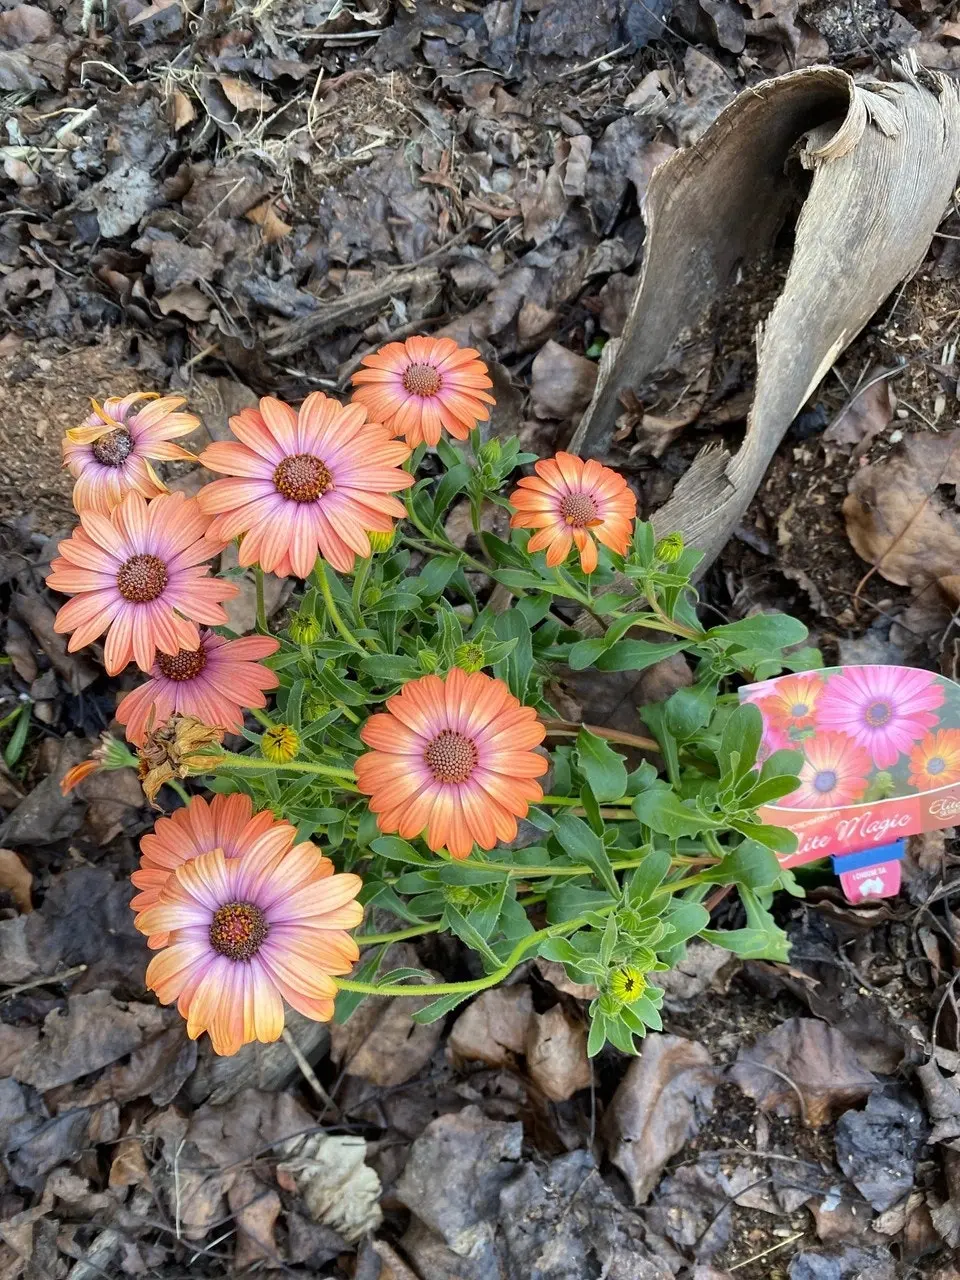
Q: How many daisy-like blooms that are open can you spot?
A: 9